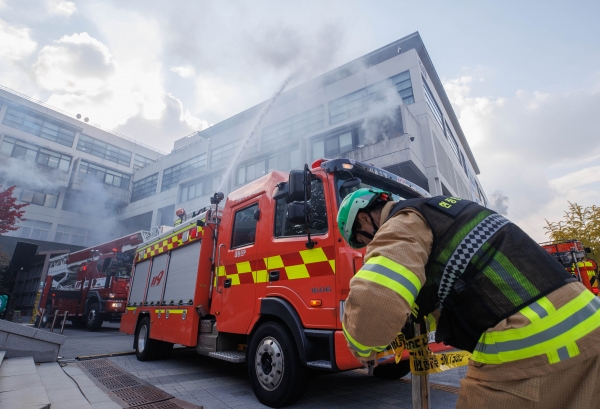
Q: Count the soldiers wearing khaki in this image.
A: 1